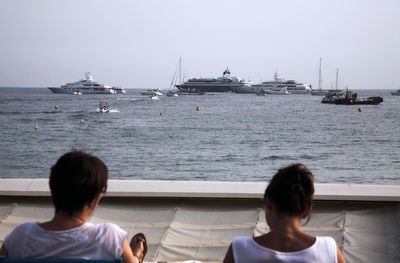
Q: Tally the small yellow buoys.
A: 6